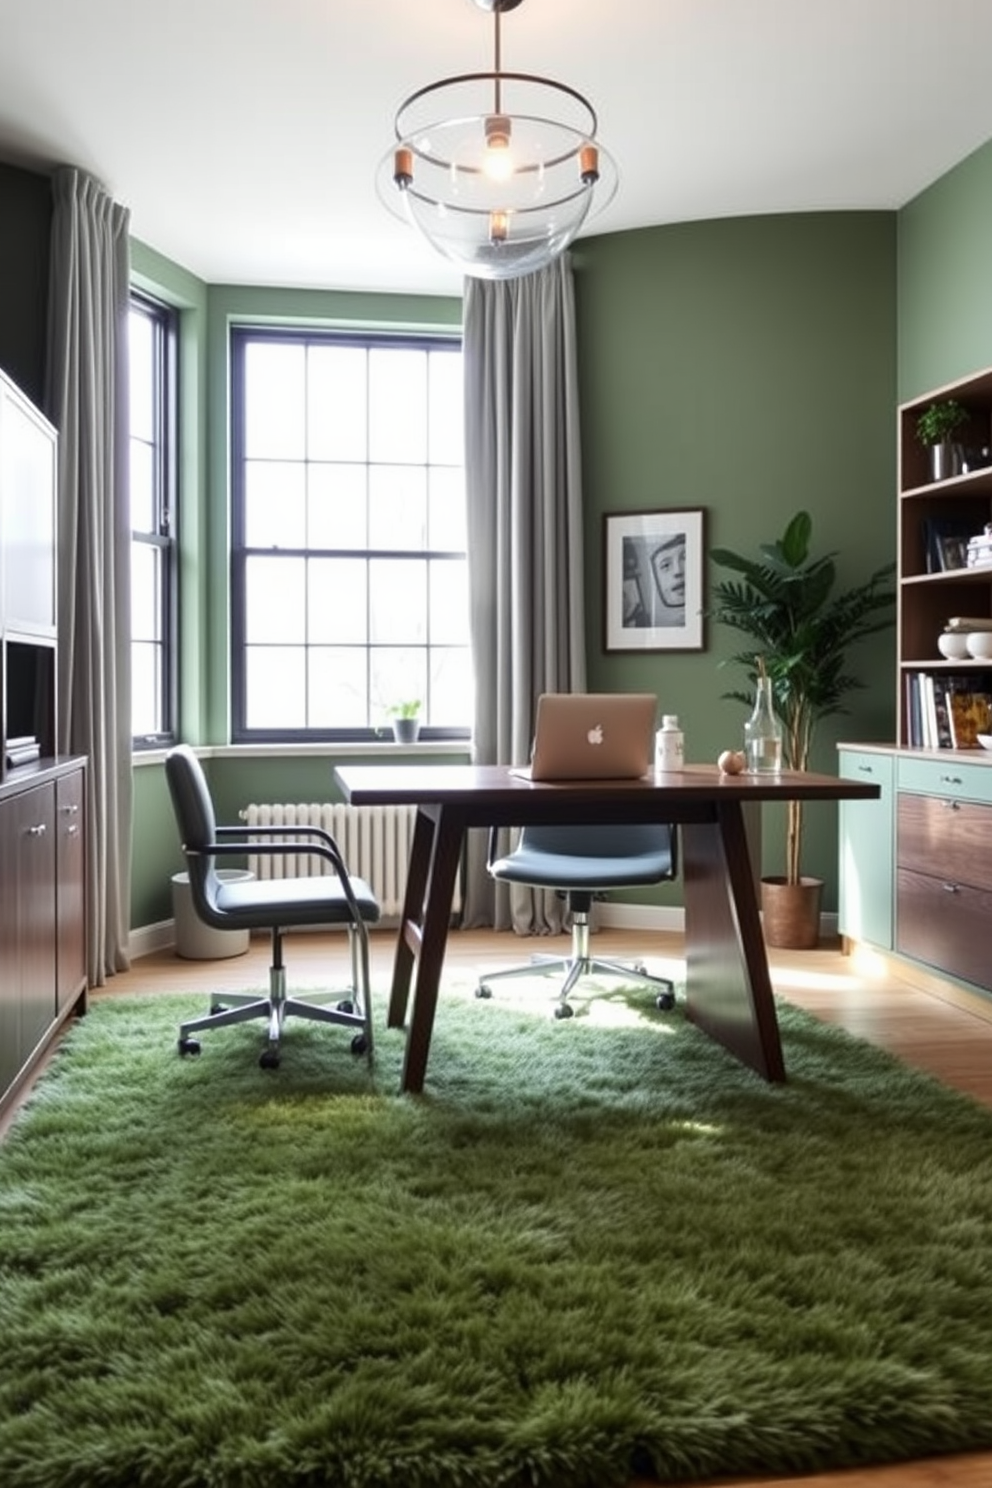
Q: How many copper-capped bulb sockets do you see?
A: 4